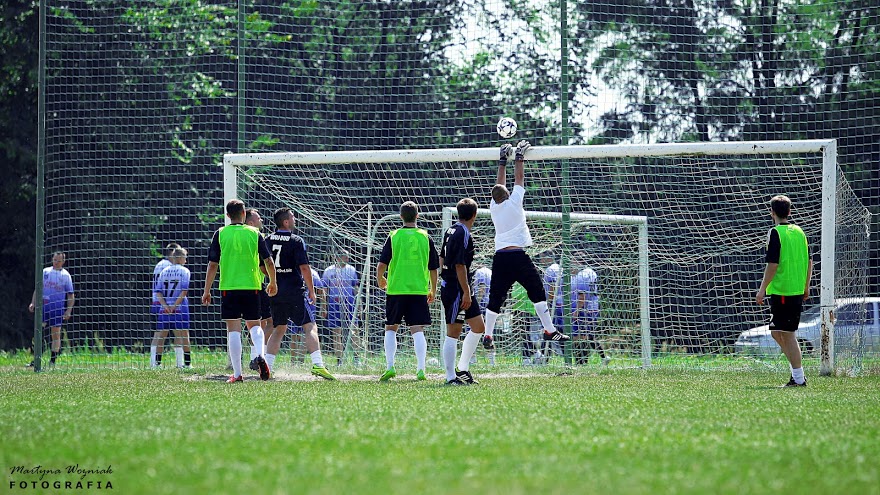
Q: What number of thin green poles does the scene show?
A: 3